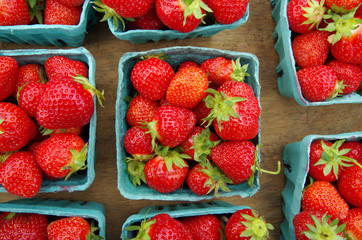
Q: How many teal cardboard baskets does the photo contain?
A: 8